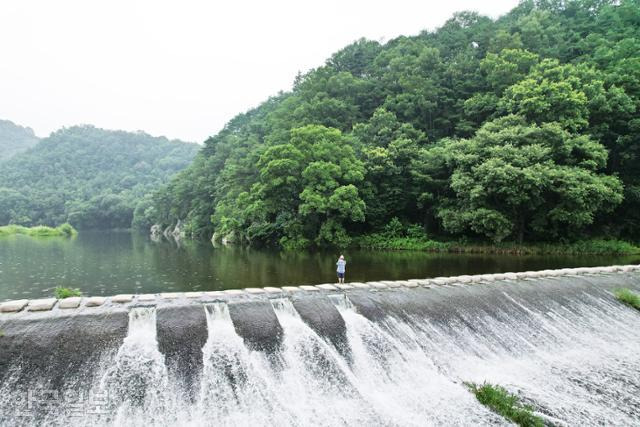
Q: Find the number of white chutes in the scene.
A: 4